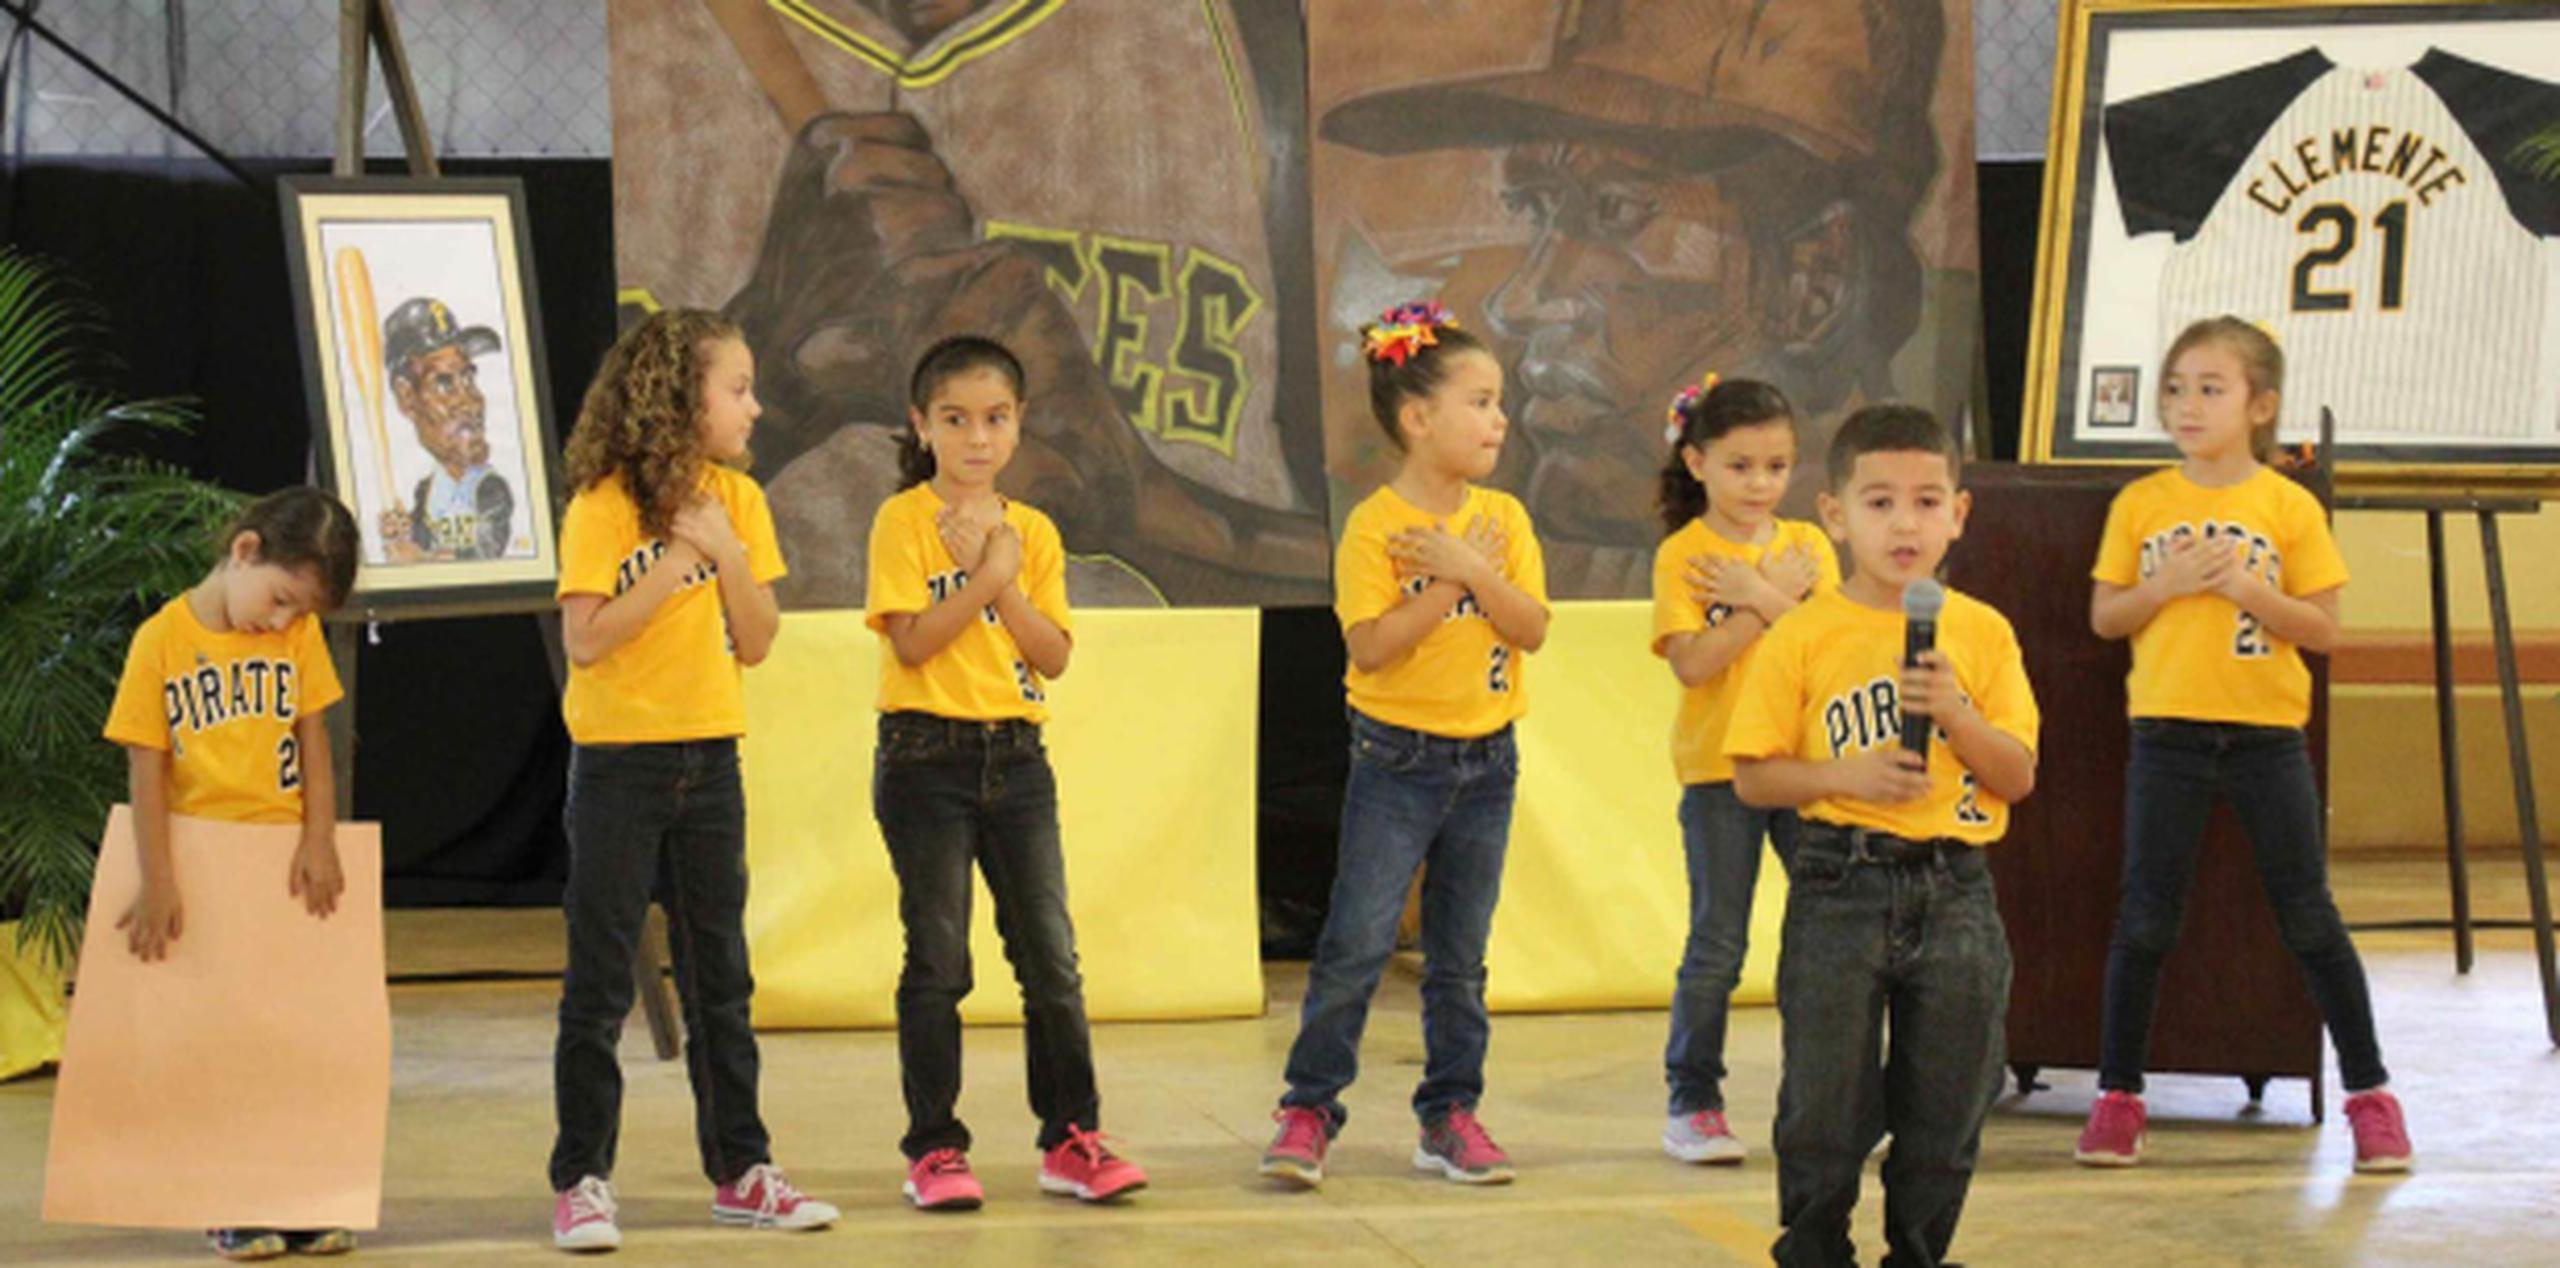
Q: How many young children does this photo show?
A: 7